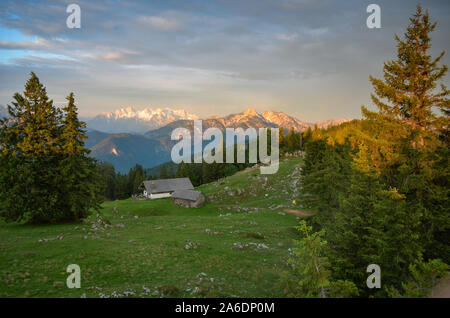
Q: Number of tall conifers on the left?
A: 2